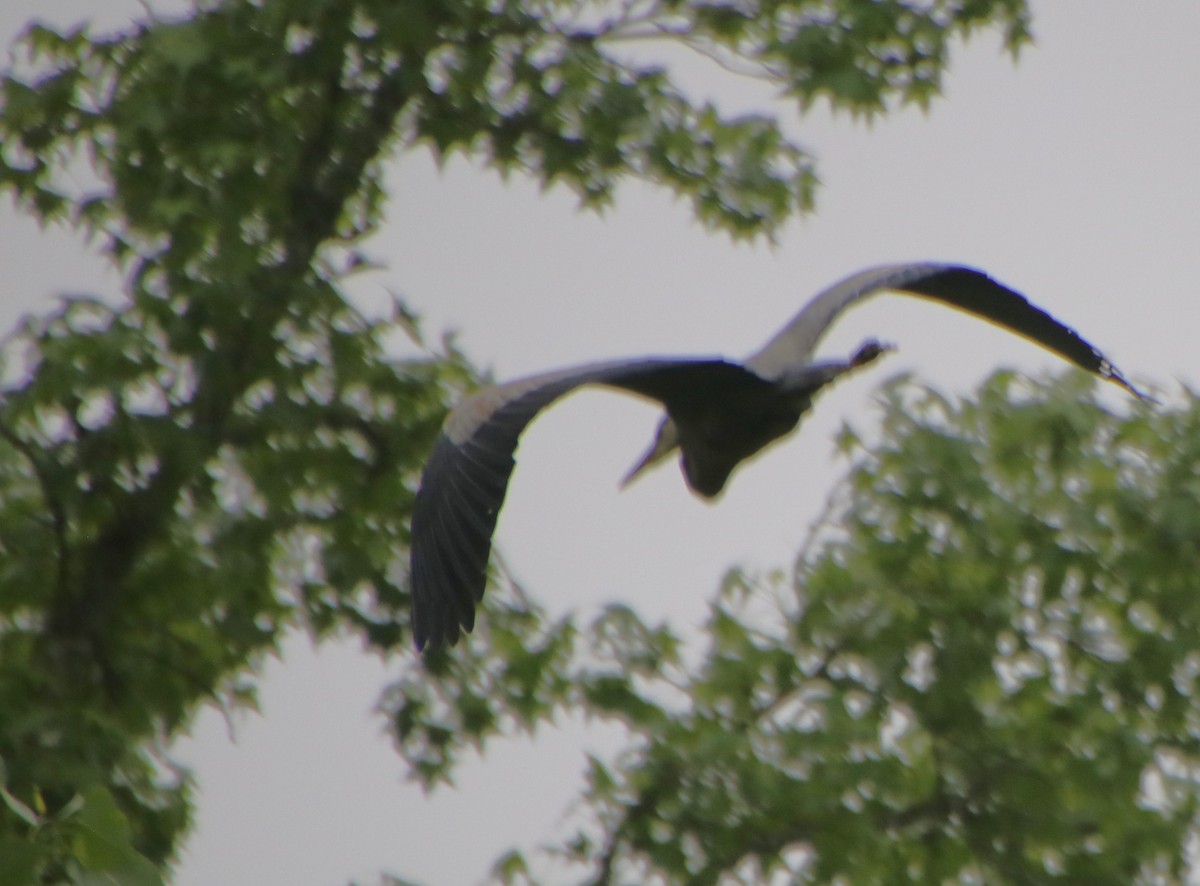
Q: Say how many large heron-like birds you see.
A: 1